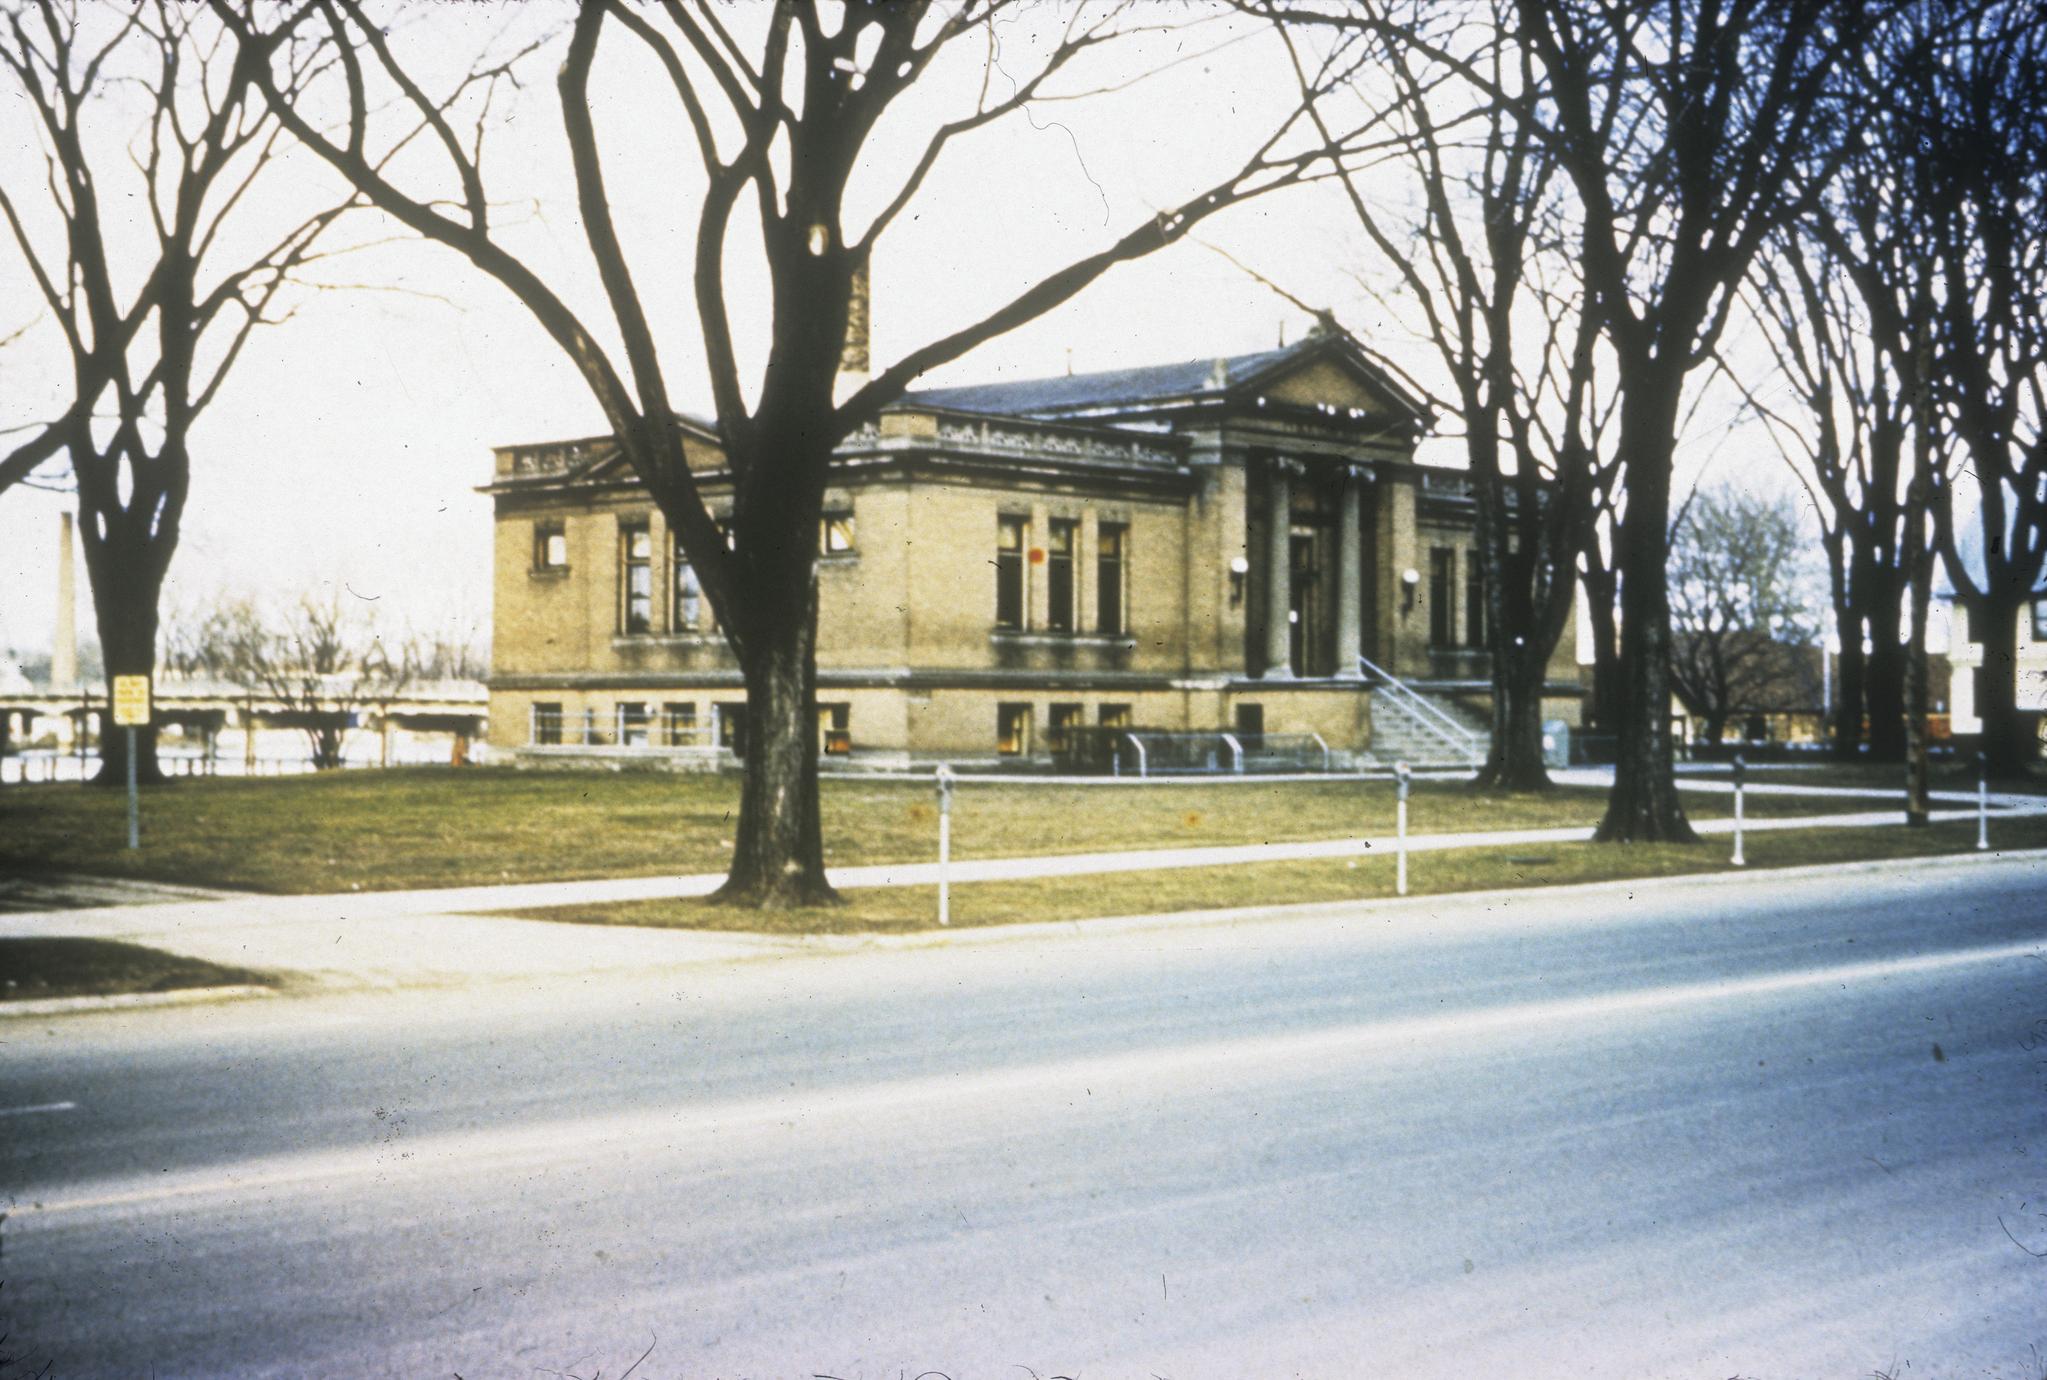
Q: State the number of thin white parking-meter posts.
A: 4